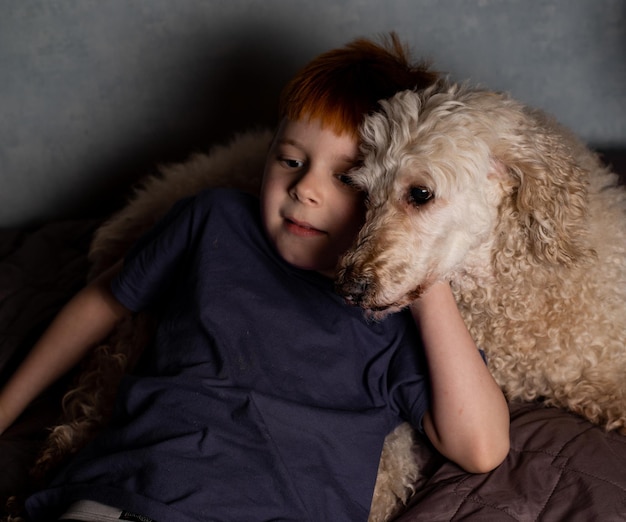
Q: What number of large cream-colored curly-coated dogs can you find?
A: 1